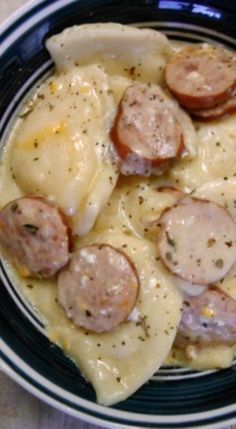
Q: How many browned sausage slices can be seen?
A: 7